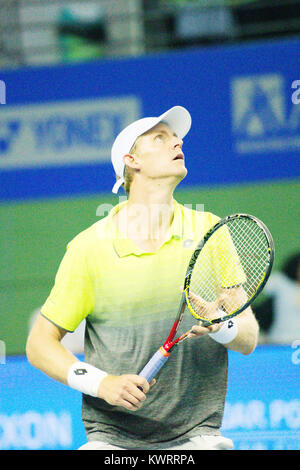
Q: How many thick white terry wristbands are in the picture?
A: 2